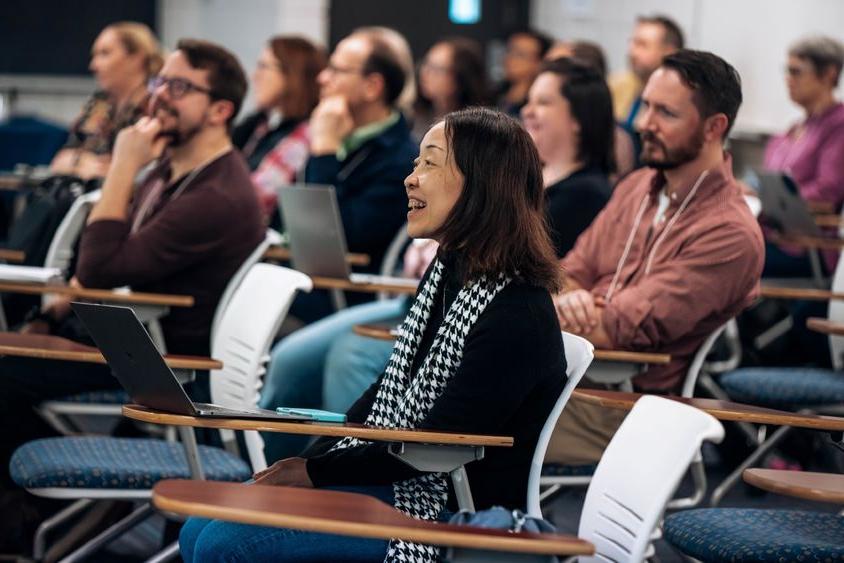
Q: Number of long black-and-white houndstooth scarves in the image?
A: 1